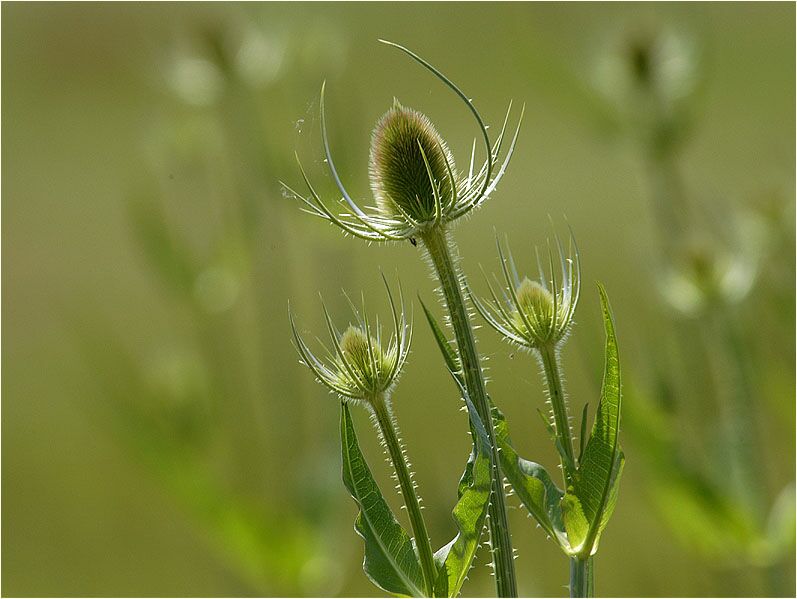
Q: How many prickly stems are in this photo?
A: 3